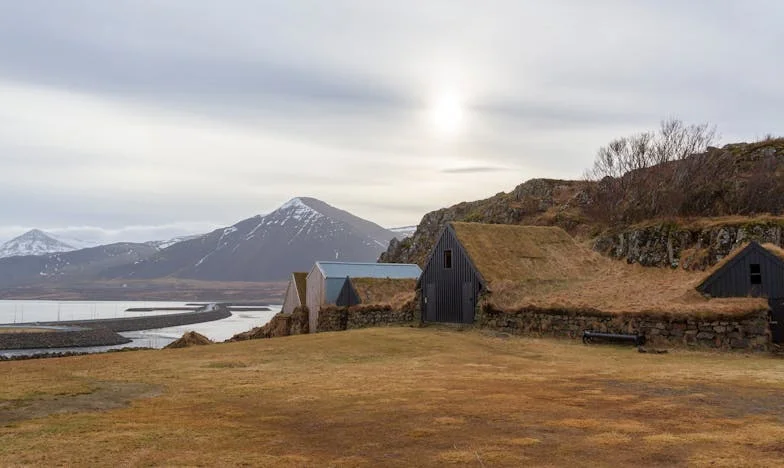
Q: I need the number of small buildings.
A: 5